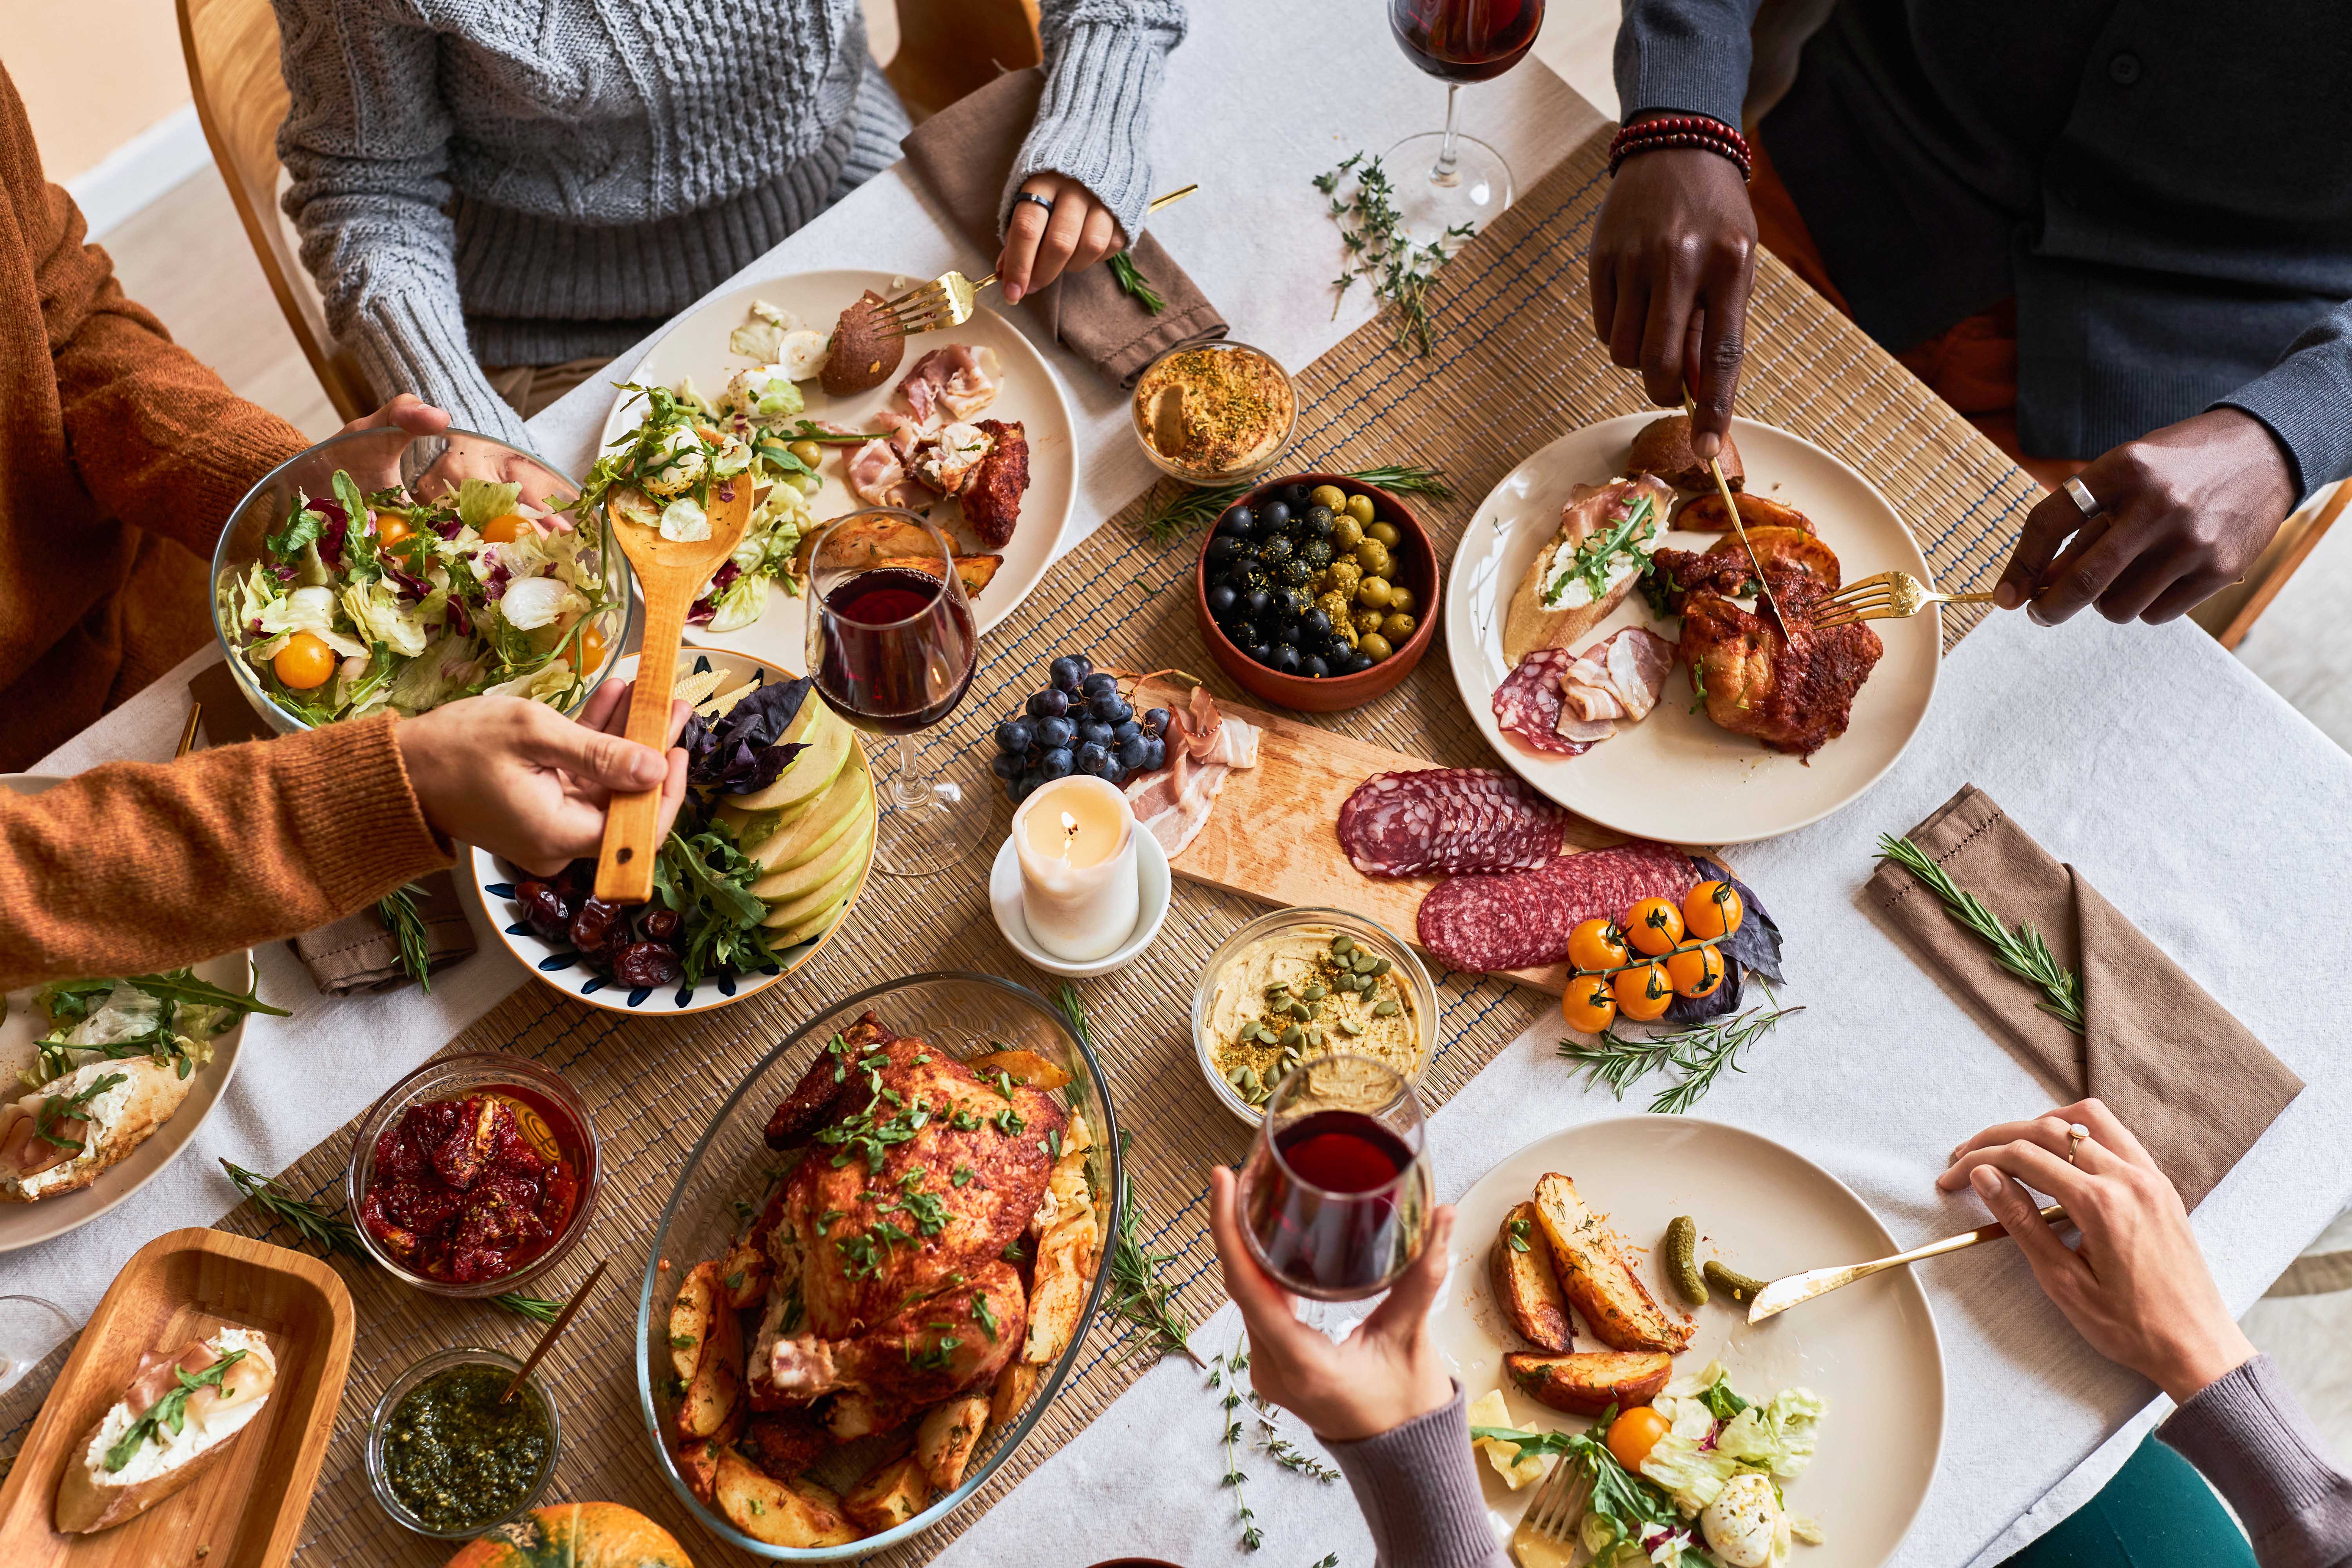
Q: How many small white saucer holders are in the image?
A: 1